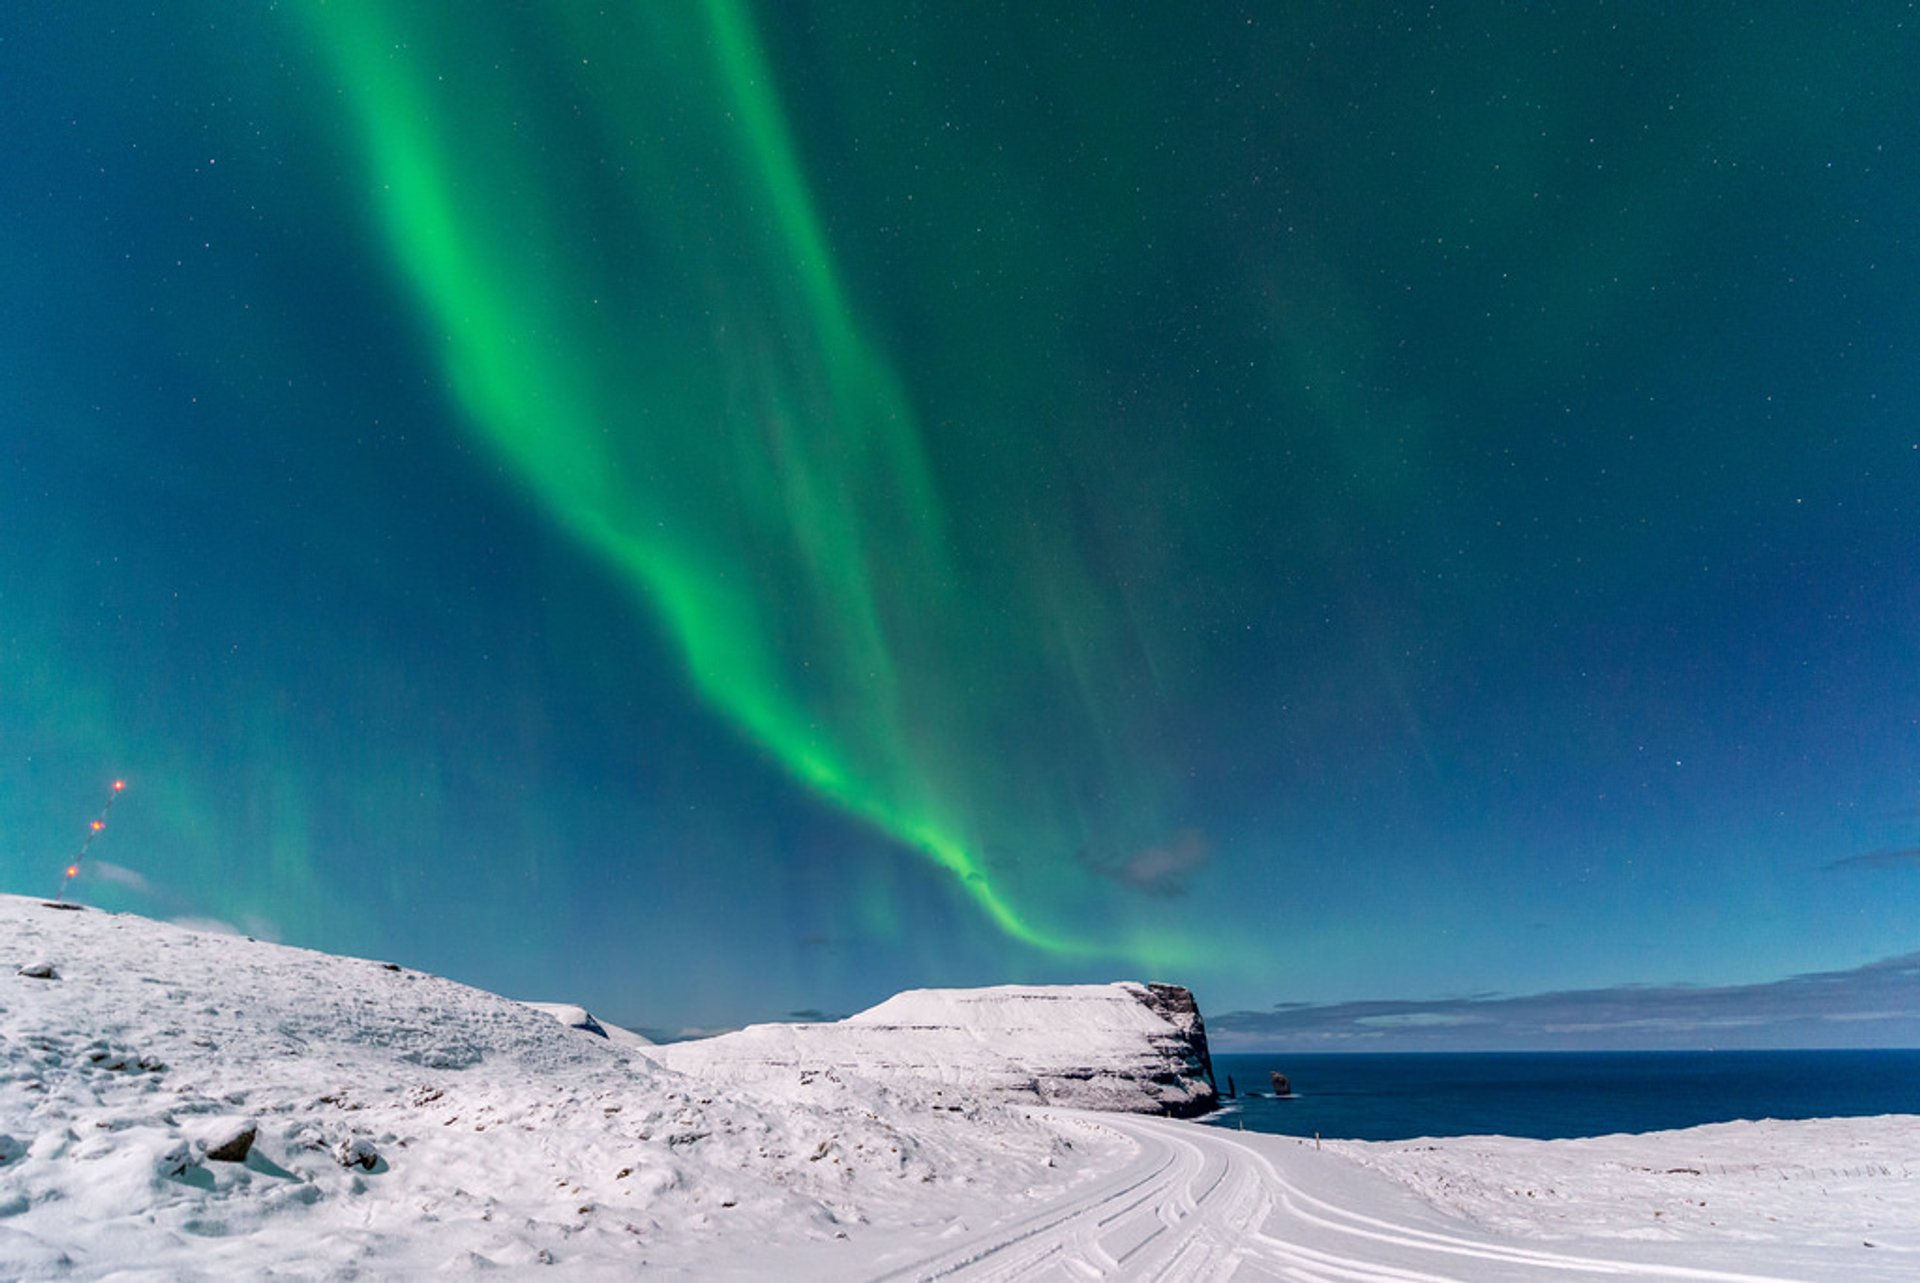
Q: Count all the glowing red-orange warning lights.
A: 3